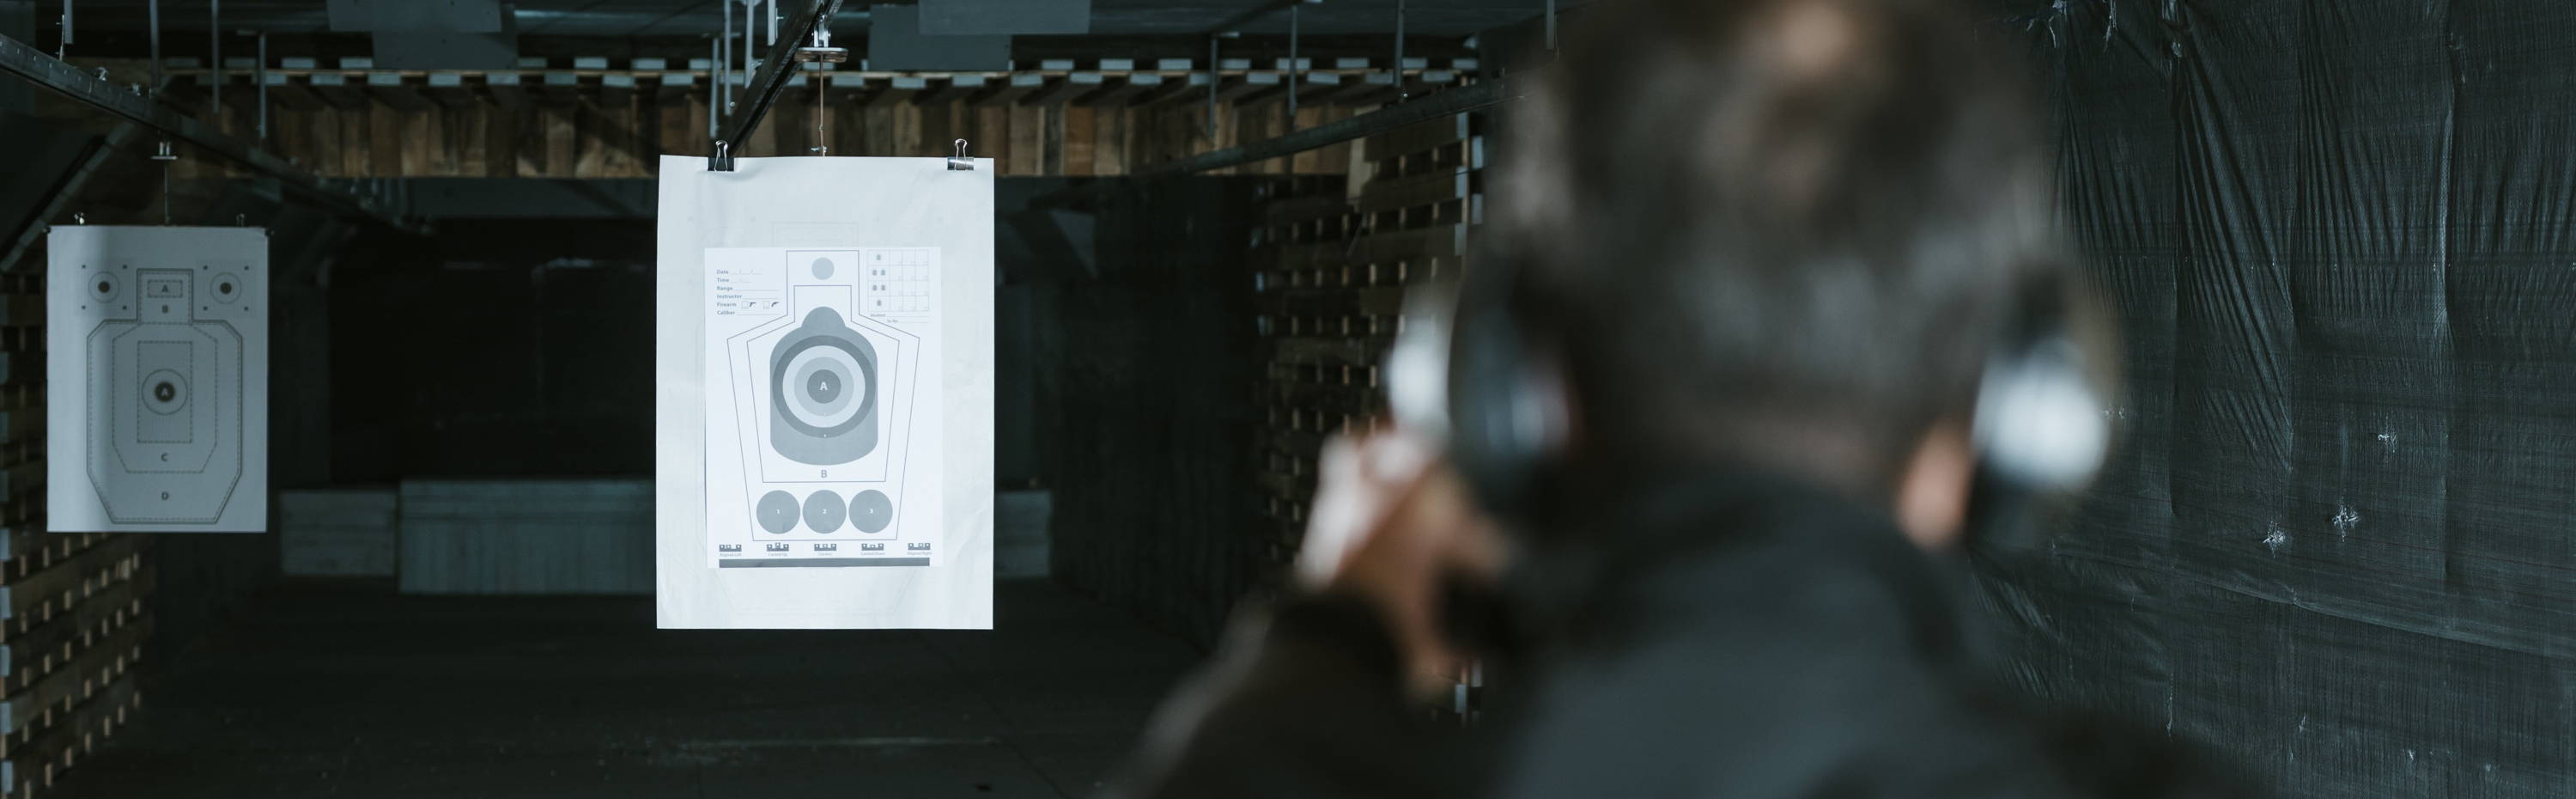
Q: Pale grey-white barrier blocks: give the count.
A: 3